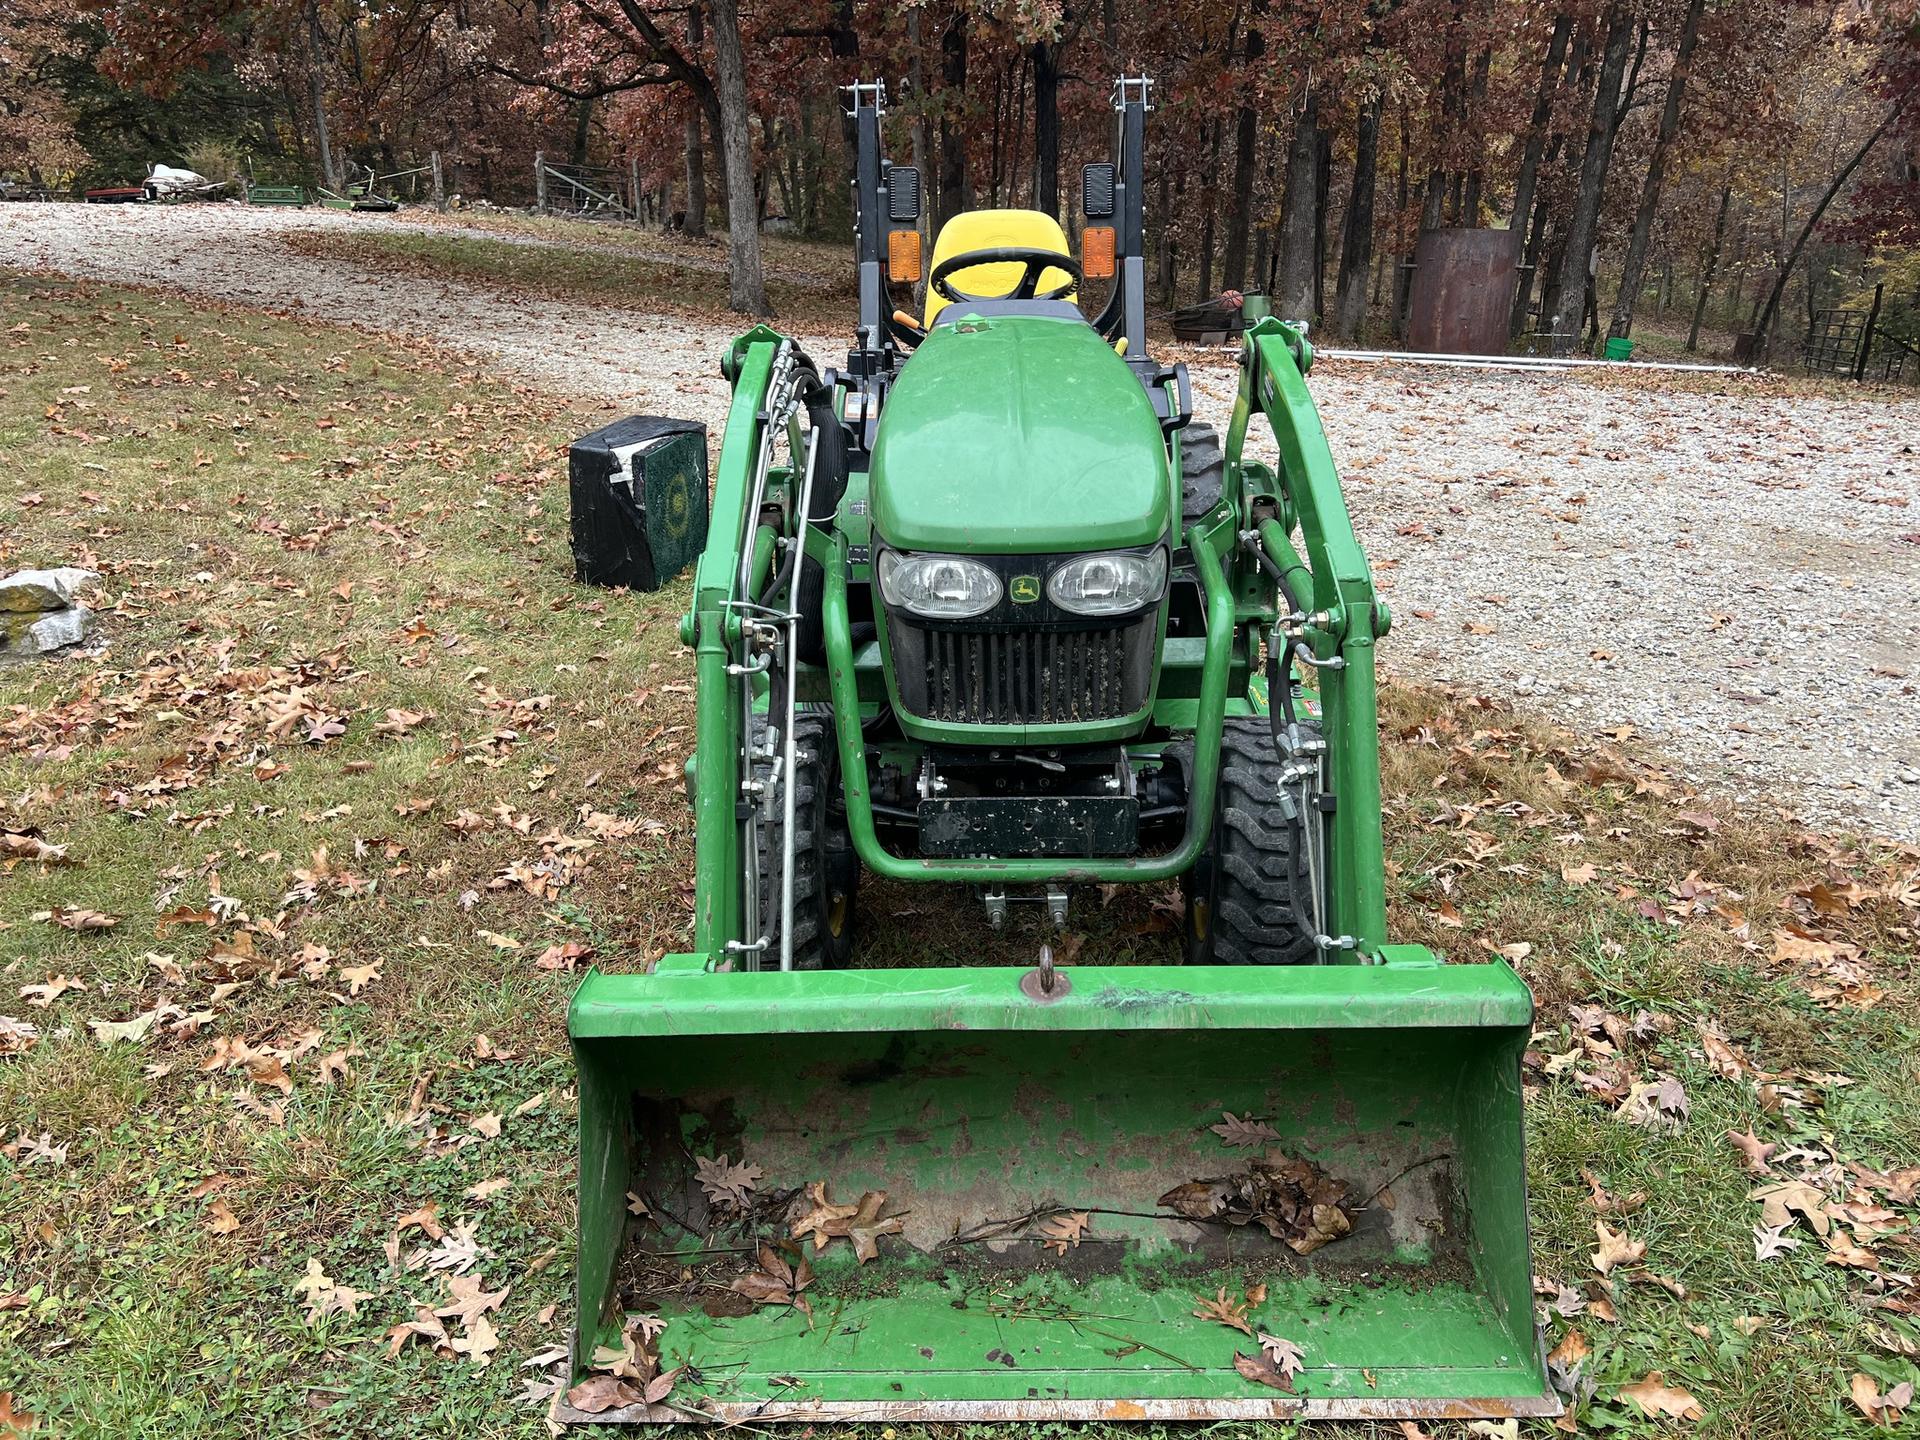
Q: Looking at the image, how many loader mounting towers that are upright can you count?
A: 2